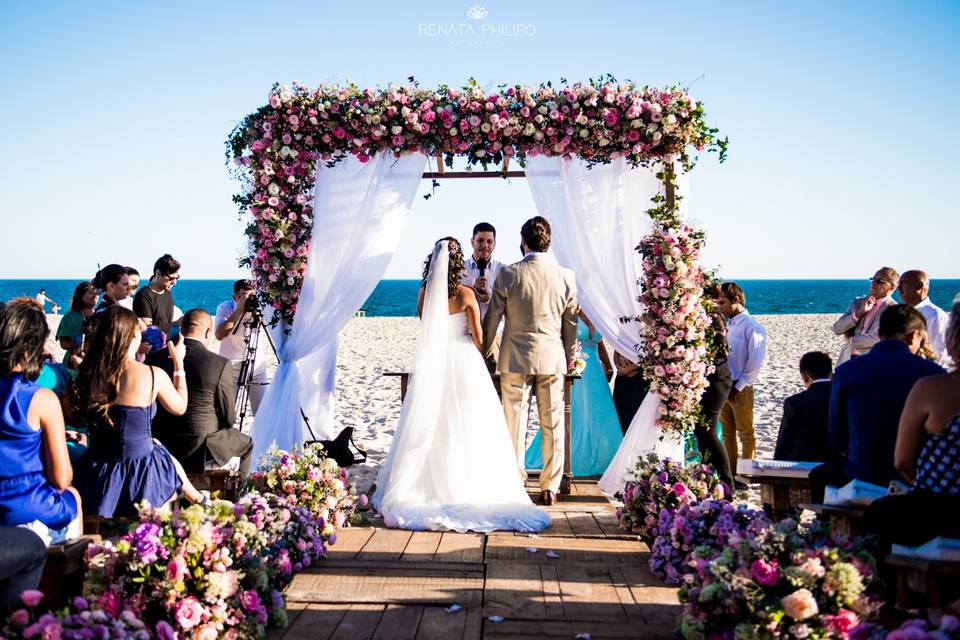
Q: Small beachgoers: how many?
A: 2